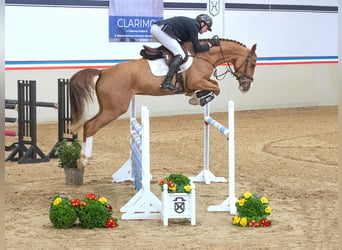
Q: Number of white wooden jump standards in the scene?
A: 4